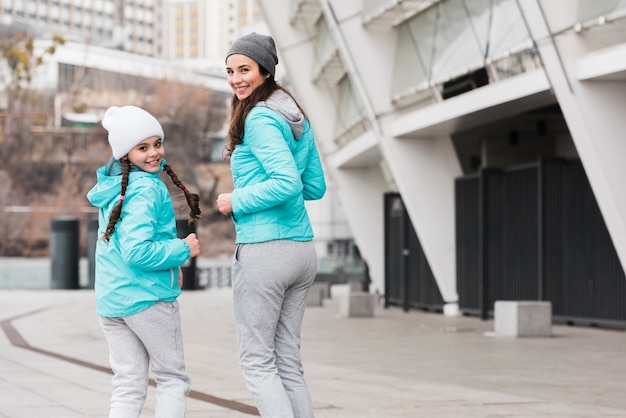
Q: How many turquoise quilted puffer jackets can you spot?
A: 1